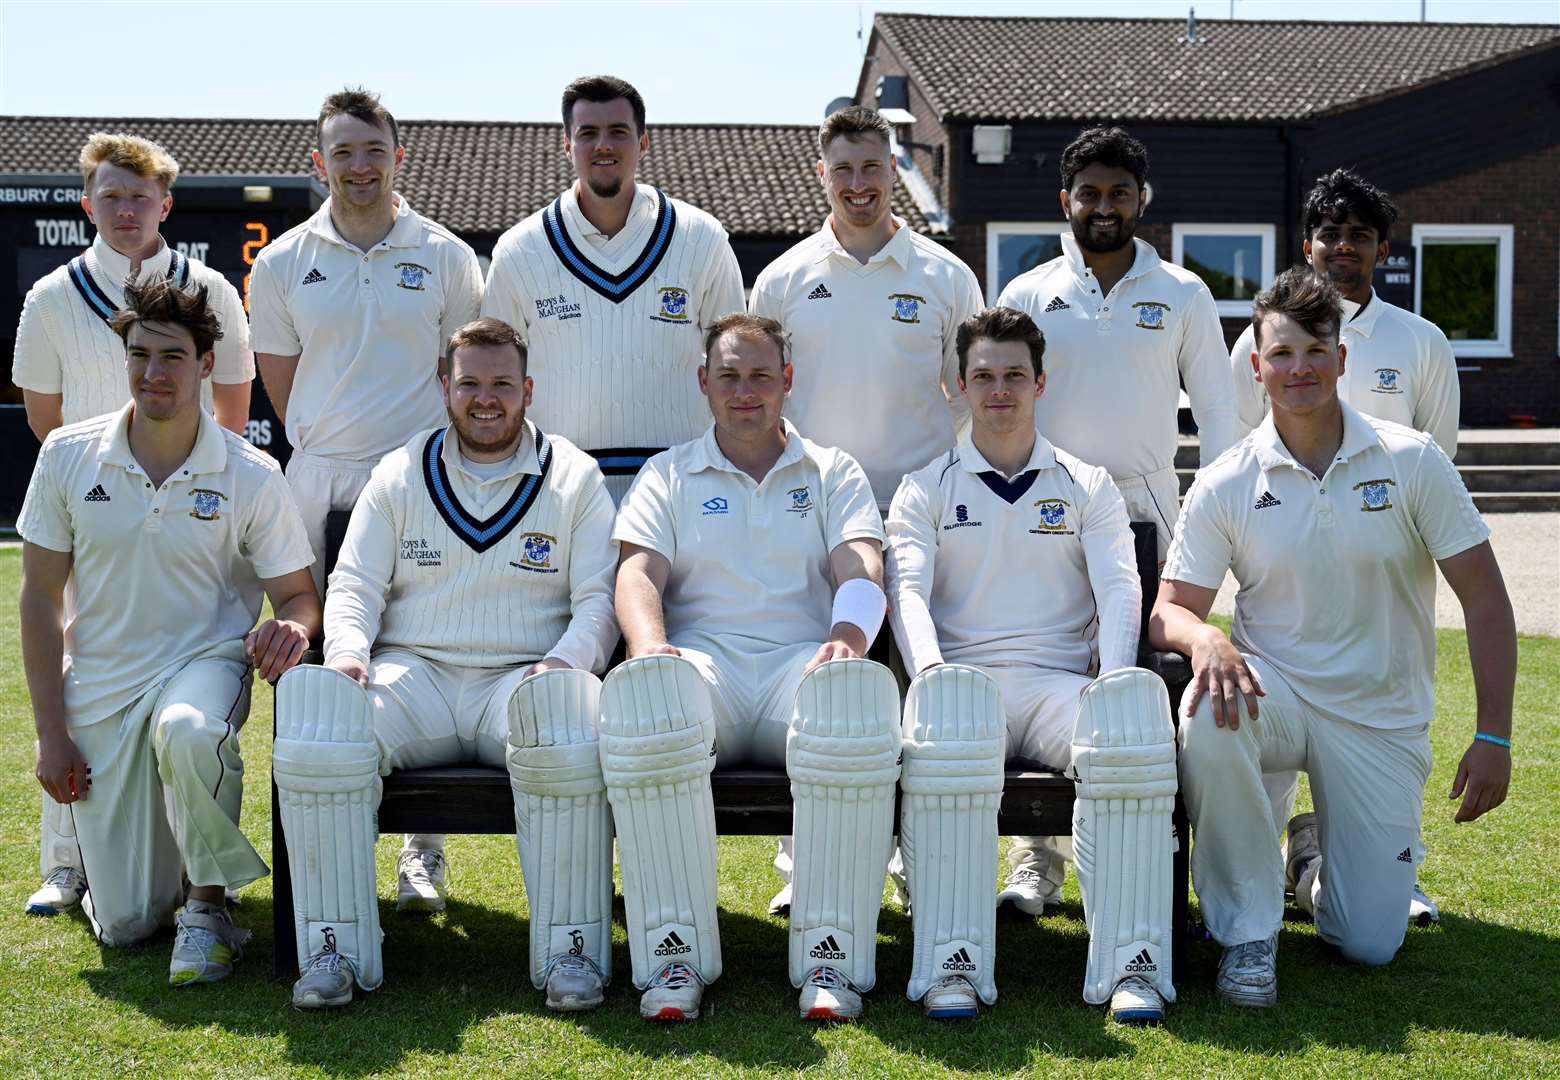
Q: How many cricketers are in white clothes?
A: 11